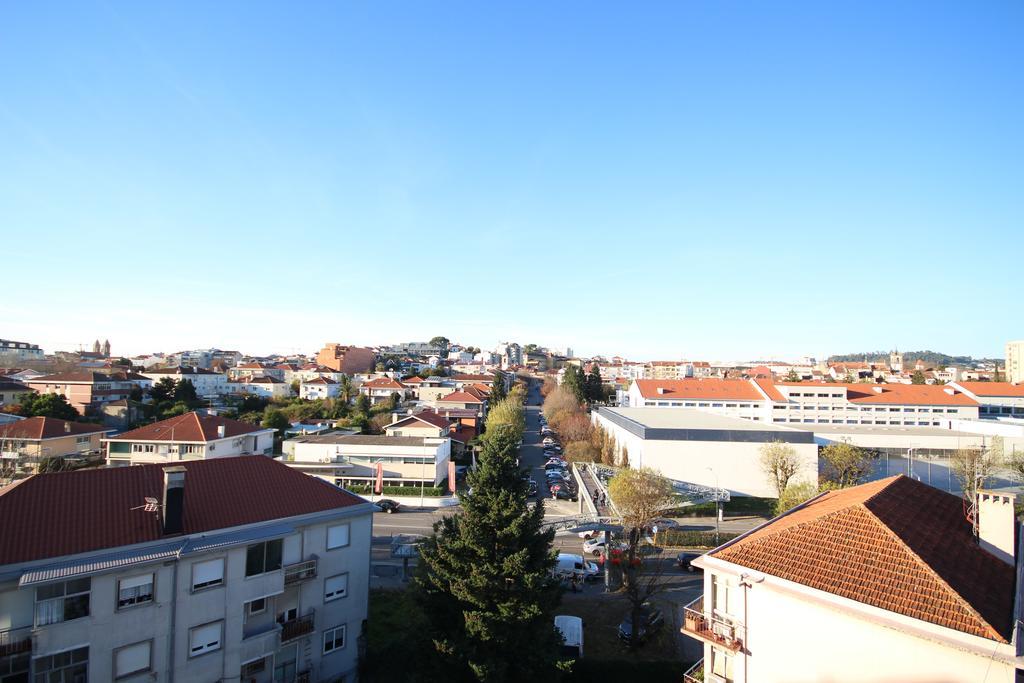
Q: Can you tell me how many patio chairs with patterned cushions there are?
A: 0